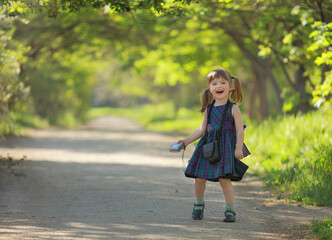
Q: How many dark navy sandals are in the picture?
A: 2